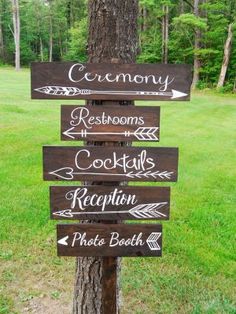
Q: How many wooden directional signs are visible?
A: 5